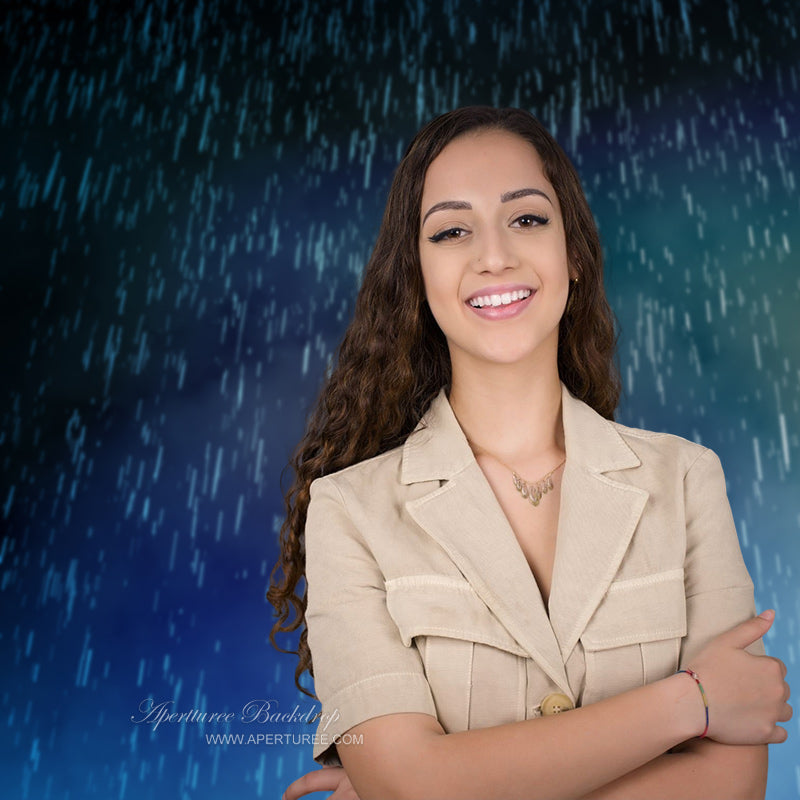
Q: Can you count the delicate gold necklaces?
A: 1